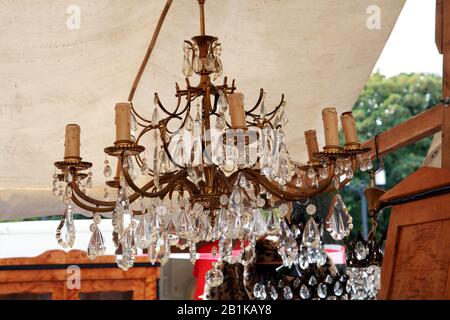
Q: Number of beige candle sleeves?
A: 6